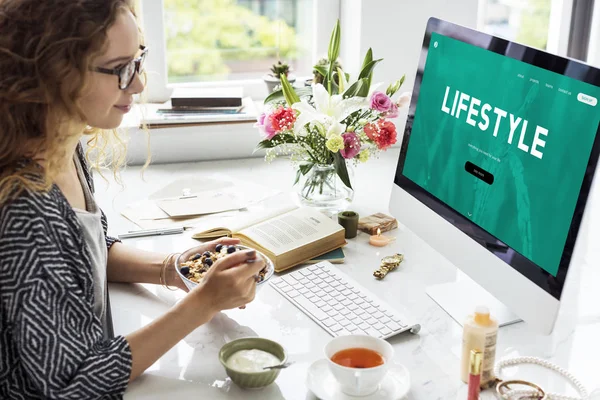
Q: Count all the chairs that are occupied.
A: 1